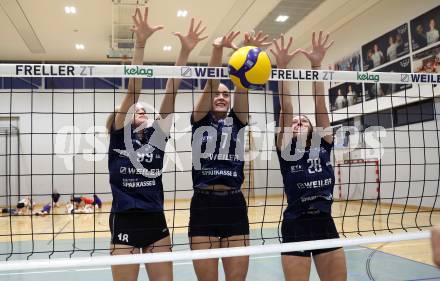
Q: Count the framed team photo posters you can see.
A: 6